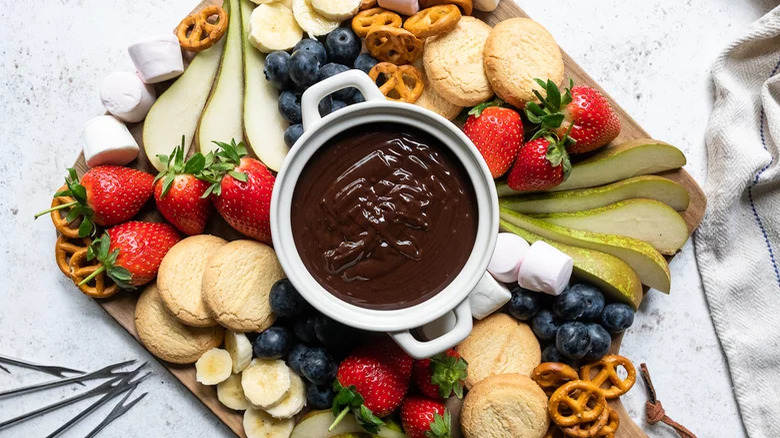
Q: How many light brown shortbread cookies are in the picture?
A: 8